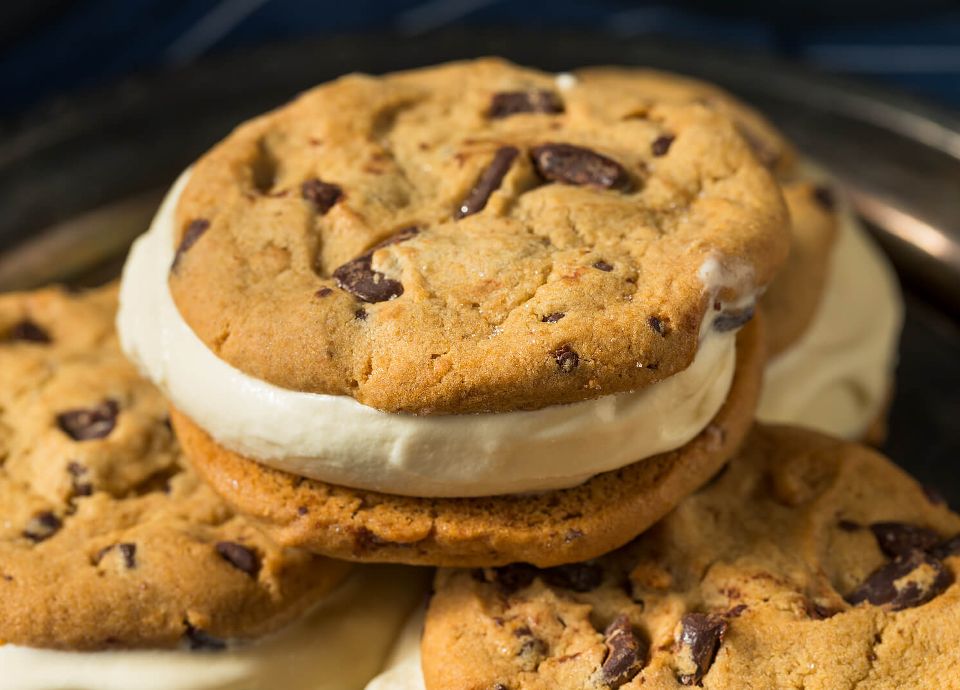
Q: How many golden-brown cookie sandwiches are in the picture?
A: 4